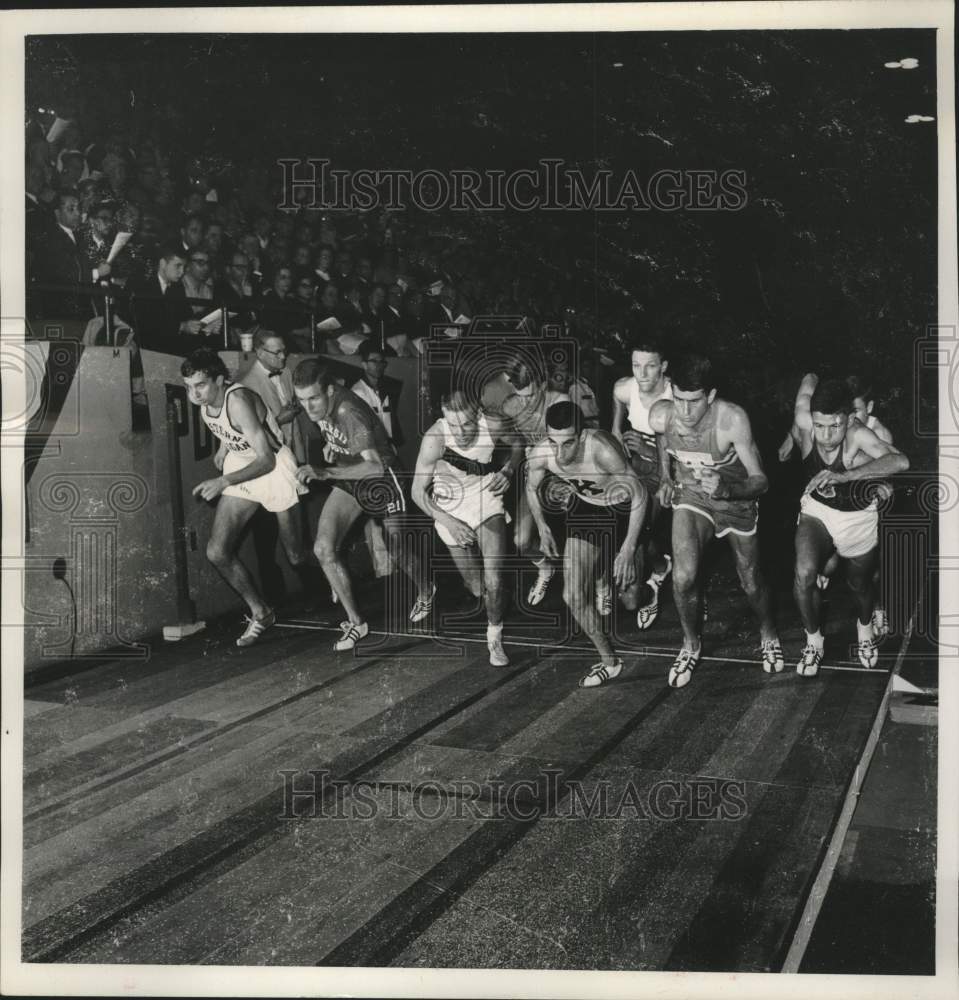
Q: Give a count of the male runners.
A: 9